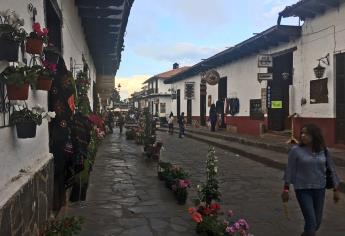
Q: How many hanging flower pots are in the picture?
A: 5